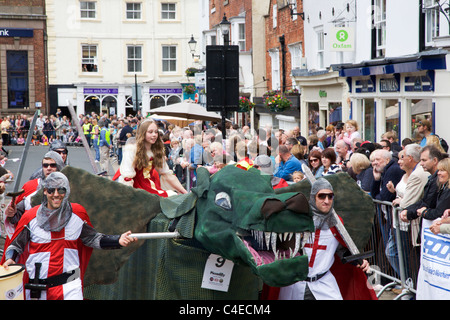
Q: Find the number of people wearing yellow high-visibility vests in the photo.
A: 3